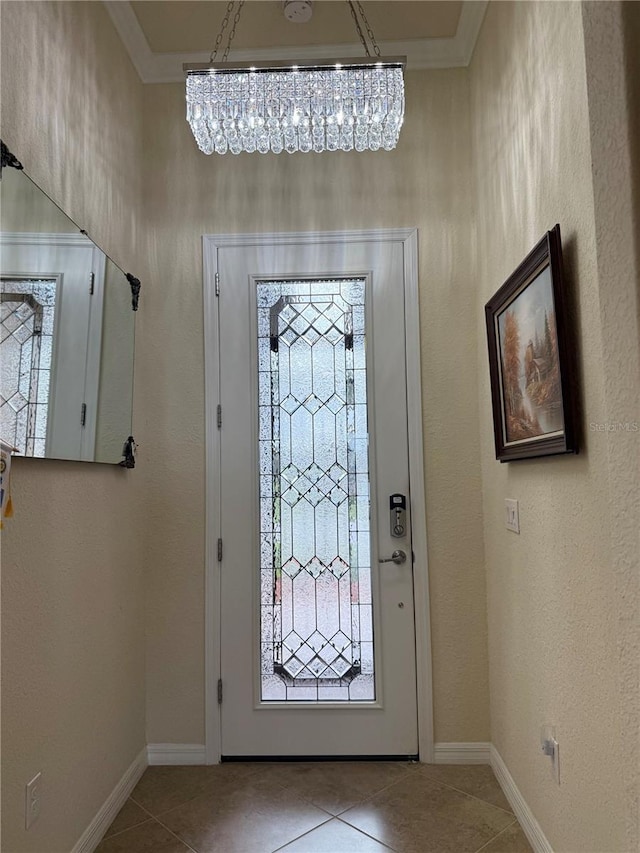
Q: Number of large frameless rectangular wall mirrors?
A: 1